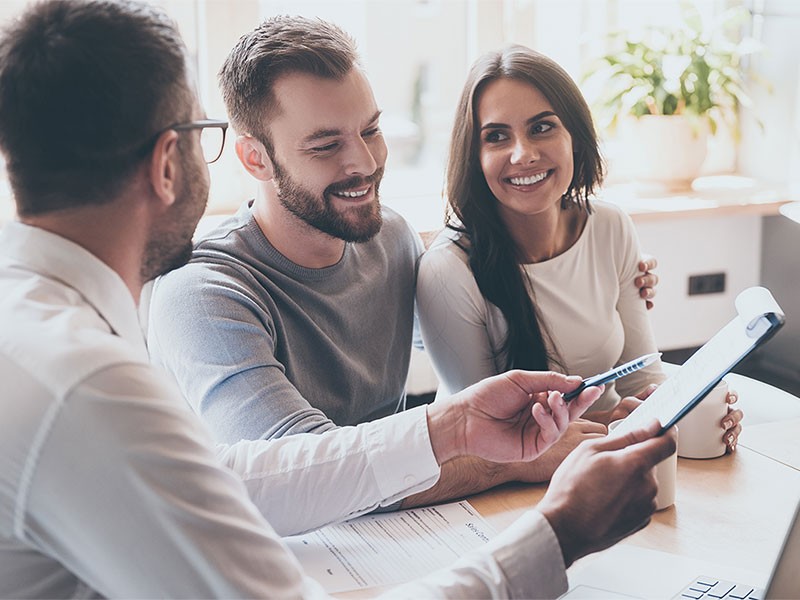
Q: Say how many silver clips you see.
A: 1